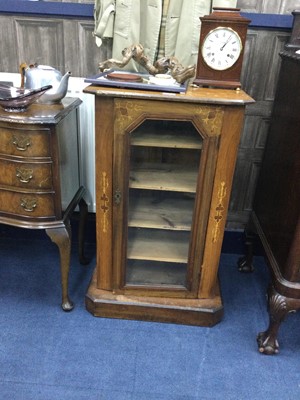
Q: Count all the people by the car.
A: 0